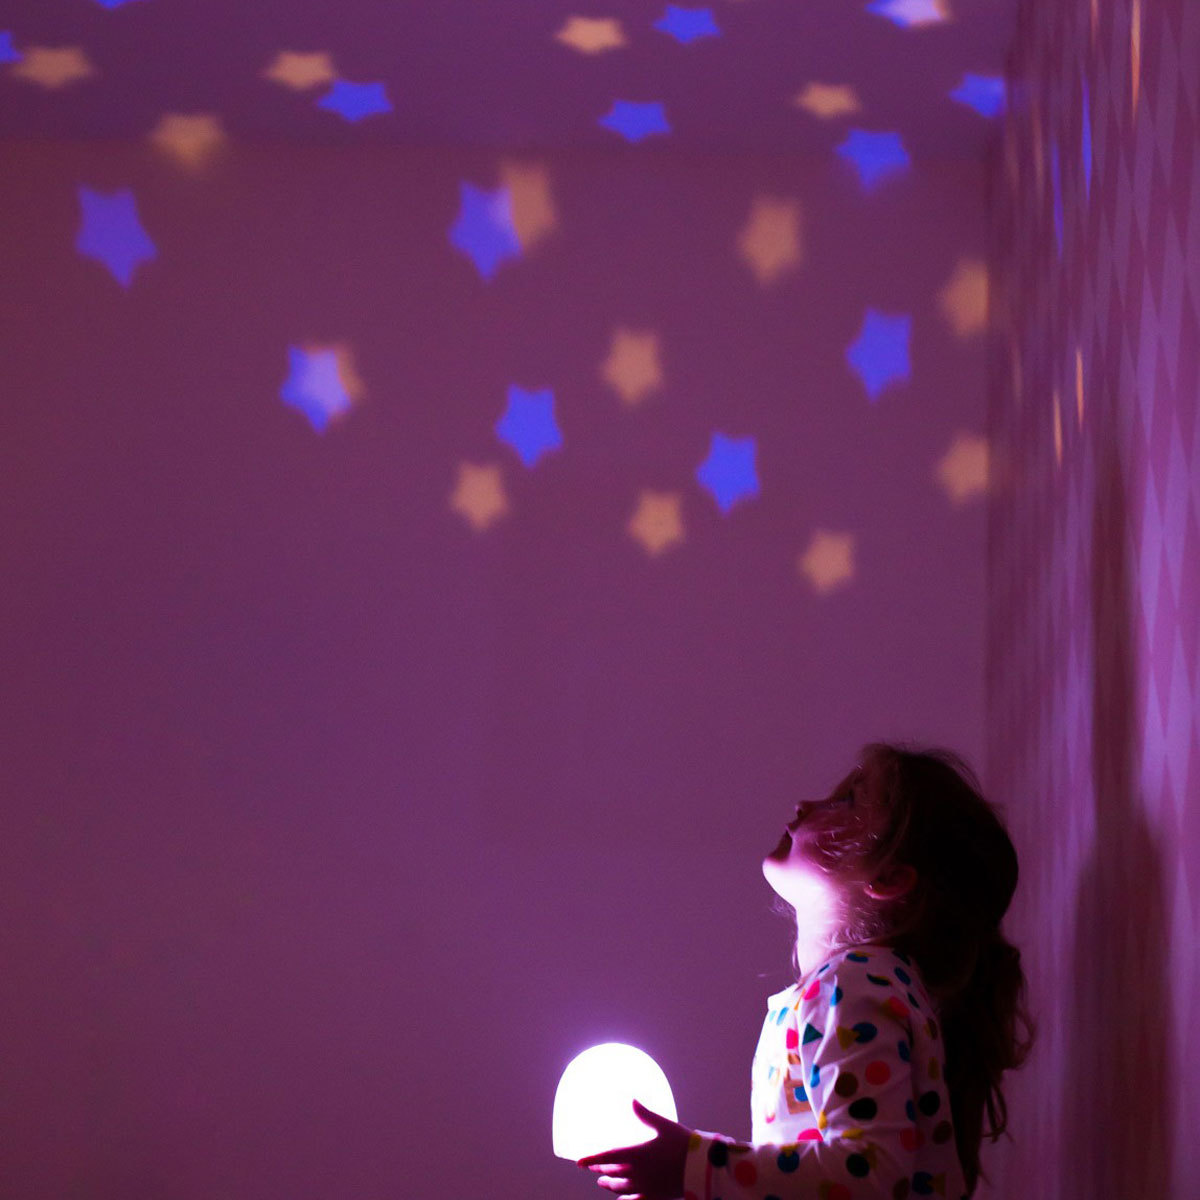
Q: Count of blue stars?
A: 14